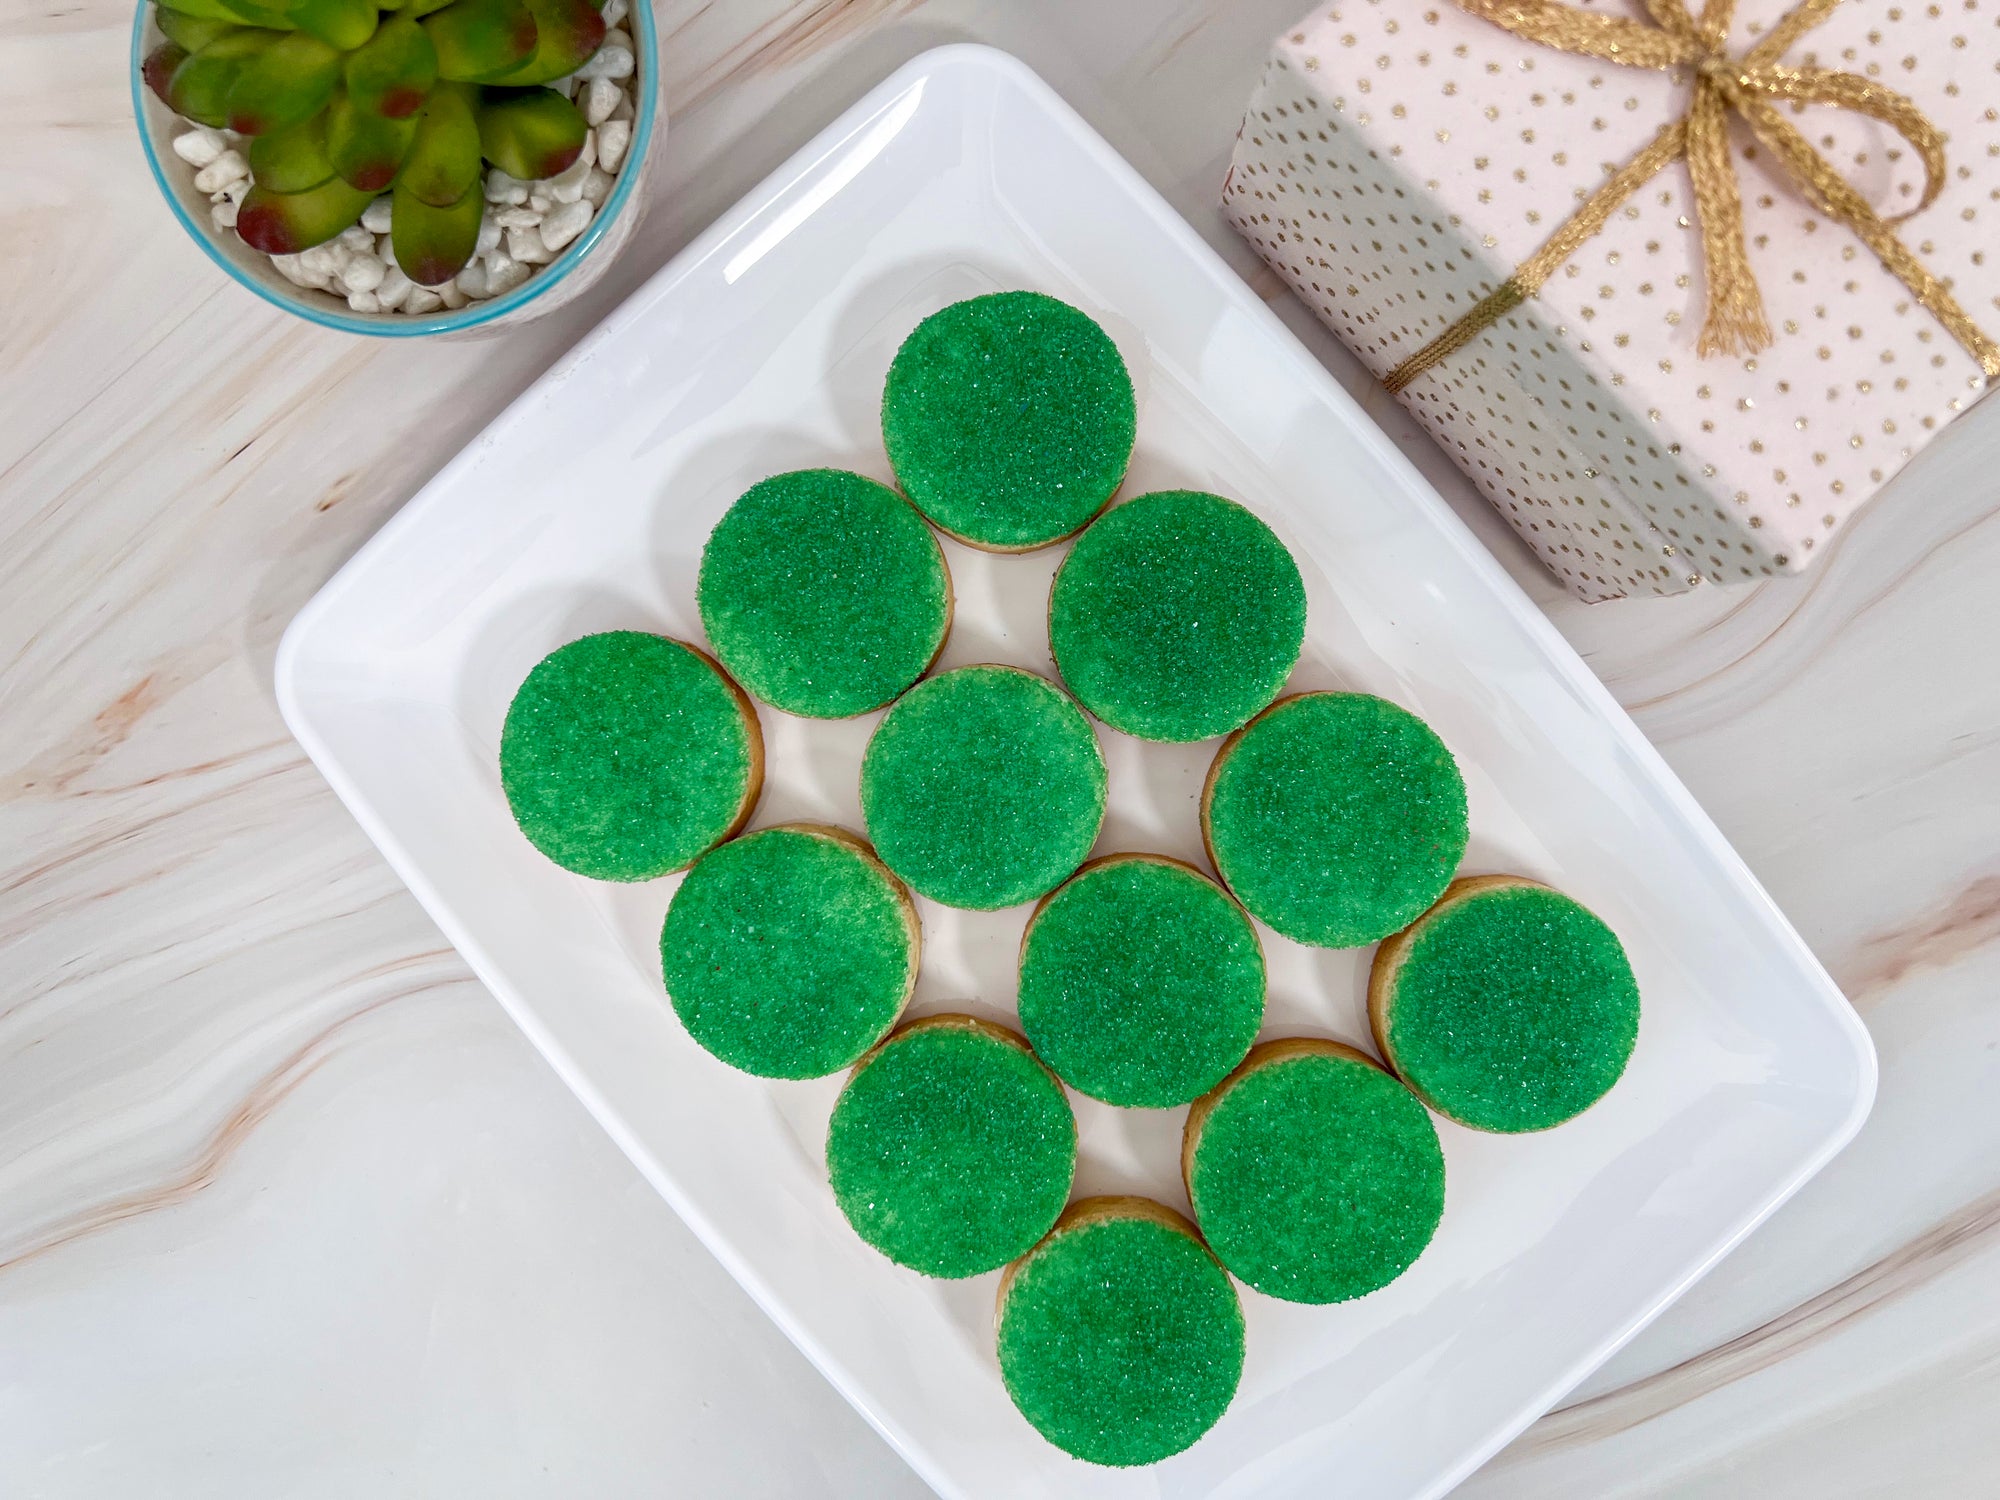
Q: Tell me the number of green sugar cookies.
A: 12